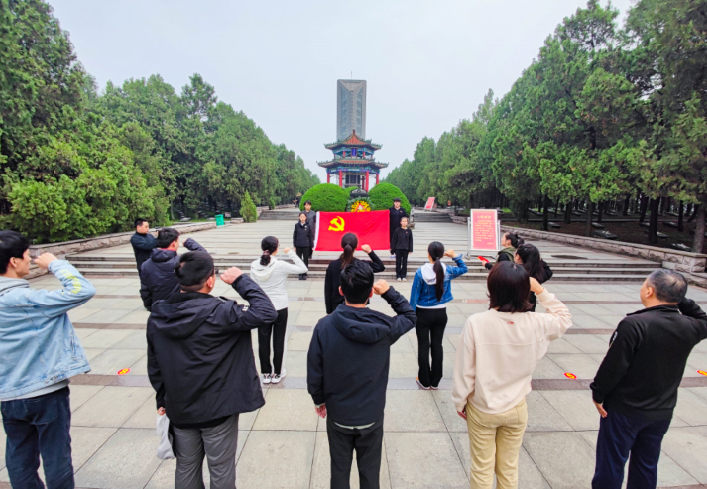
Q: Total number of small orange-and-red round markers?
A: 3